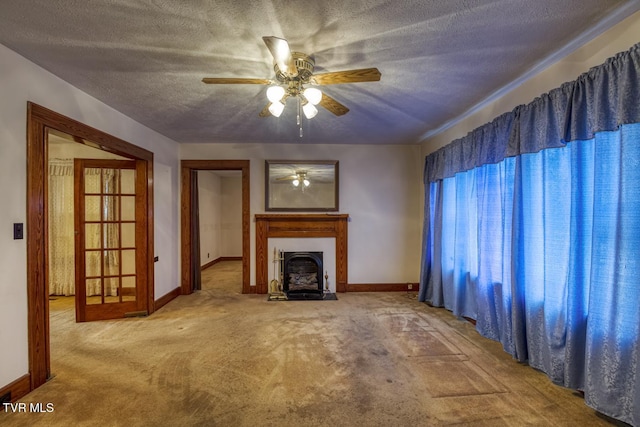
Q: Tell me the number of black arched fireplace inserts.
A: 1